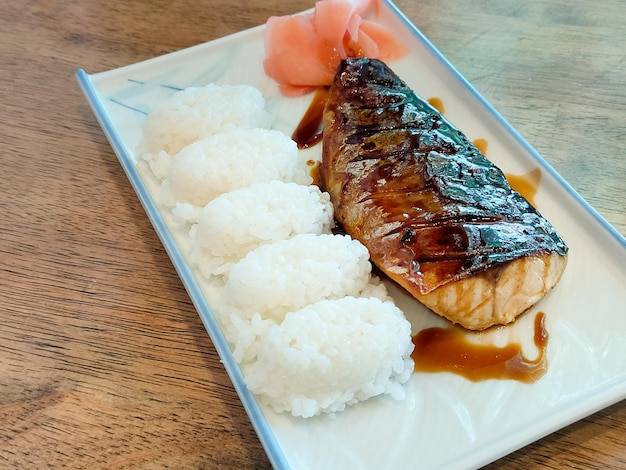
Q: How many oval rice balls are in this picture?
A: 5